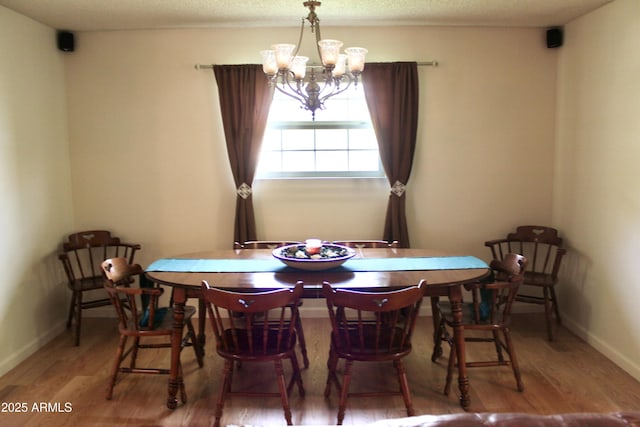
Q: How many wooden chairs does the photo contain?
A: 8